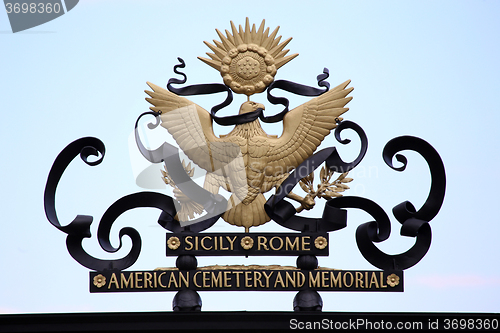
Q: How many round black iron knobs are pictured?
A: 4